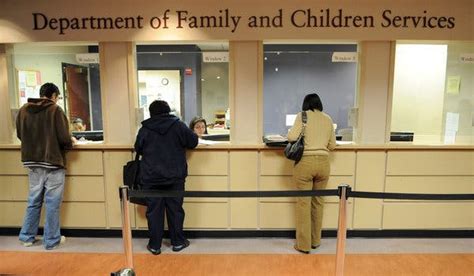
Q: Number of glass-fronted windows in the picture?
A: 4